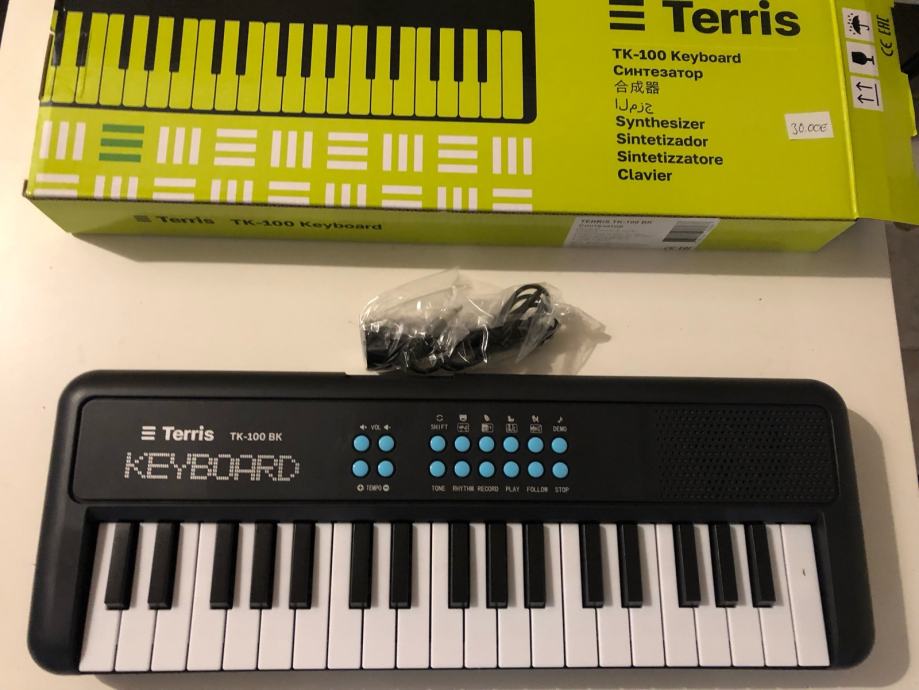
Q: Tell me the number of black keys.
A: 15